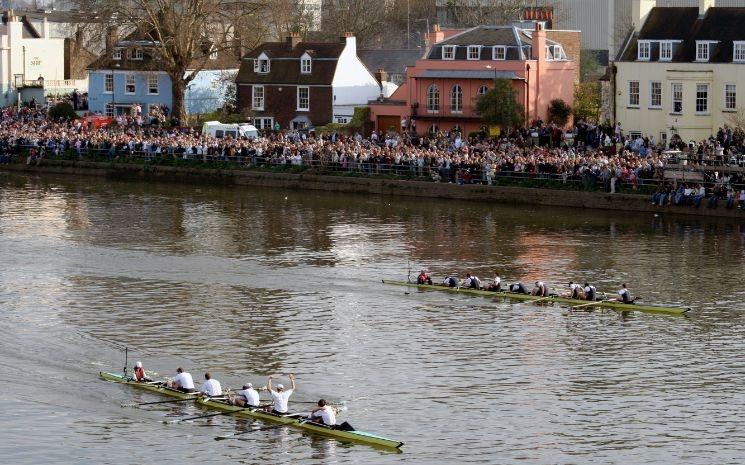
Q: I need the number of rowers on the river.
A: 15